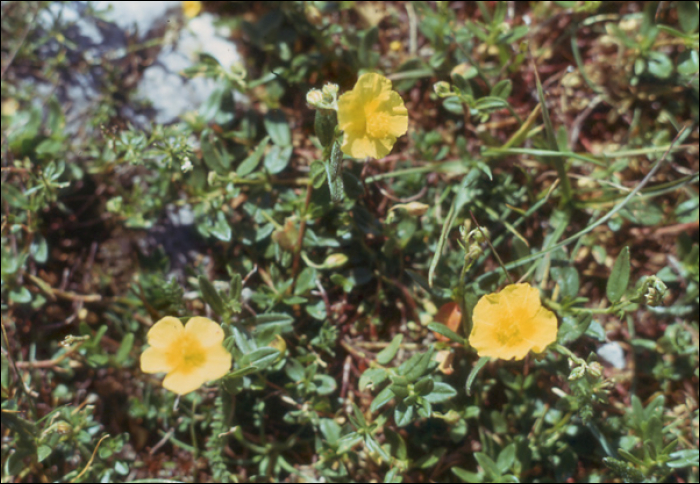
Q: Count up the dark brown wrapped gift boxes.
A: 0